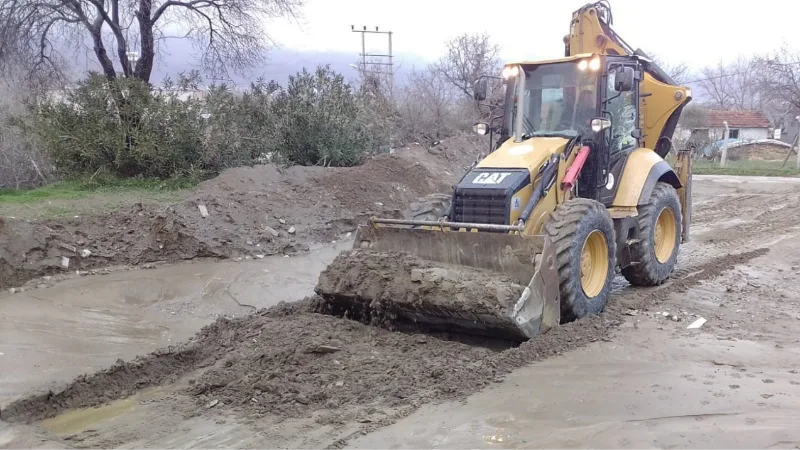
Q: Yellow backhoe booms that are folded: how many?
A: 1